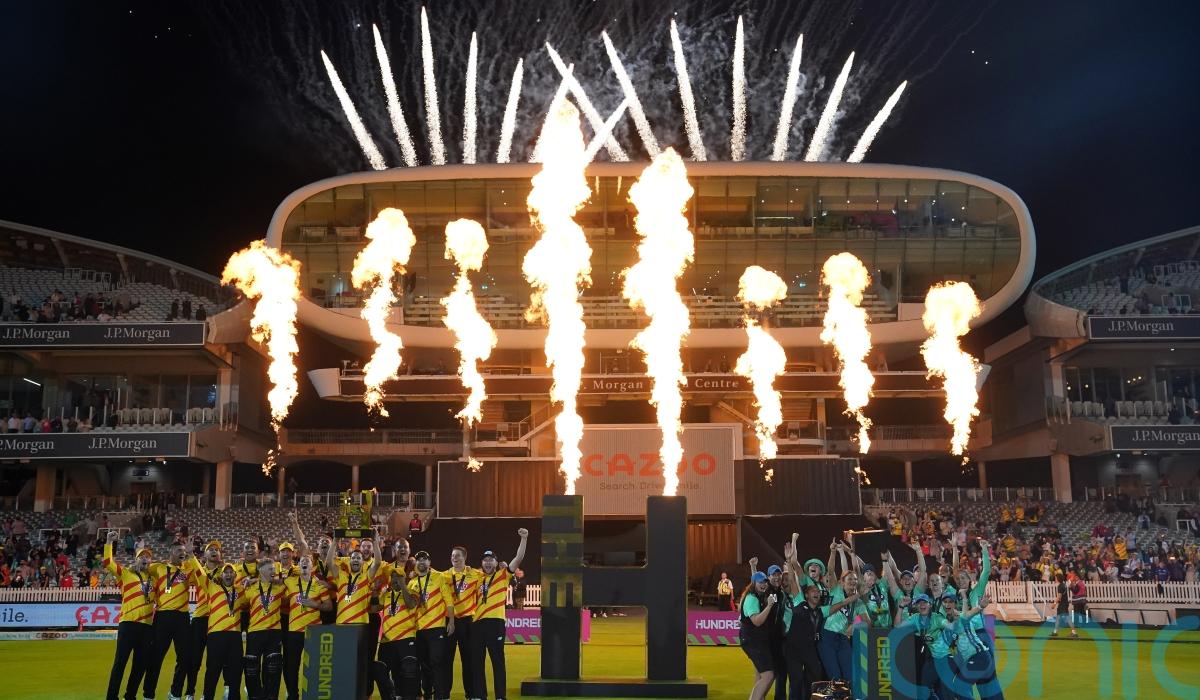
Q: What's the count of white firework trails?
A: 14